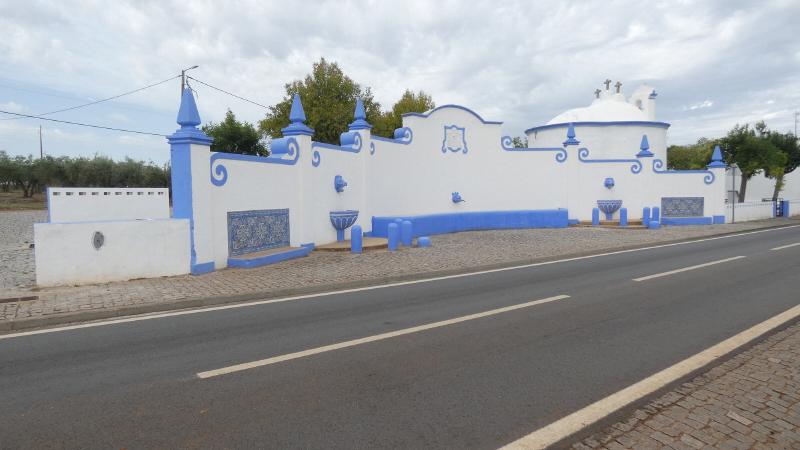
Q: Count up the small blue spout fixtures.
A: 3